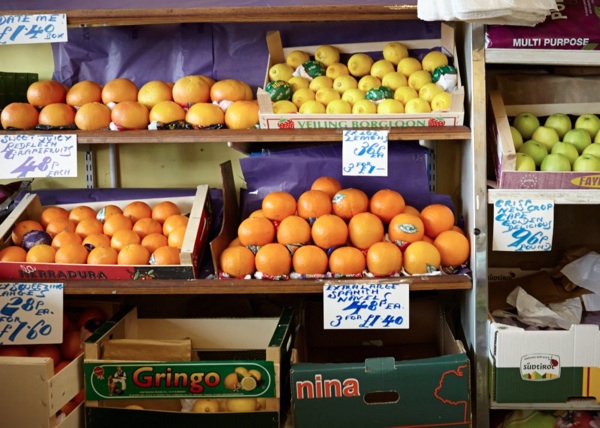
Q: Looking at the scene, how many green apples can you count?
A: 13